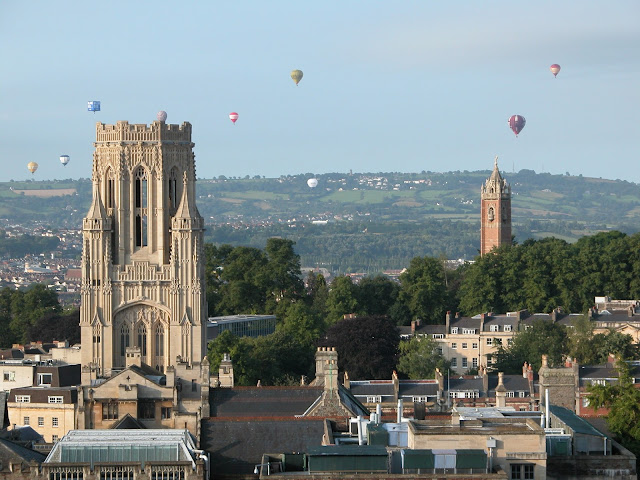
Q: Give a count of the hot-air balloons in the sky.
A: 9